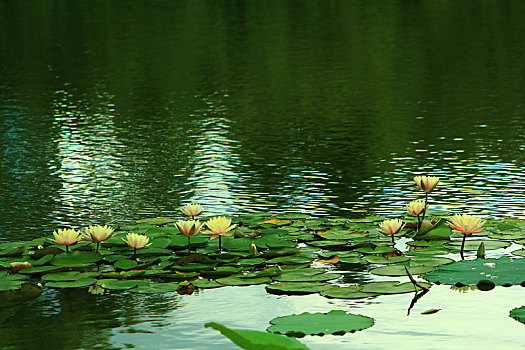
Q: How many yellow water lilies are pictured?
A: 10